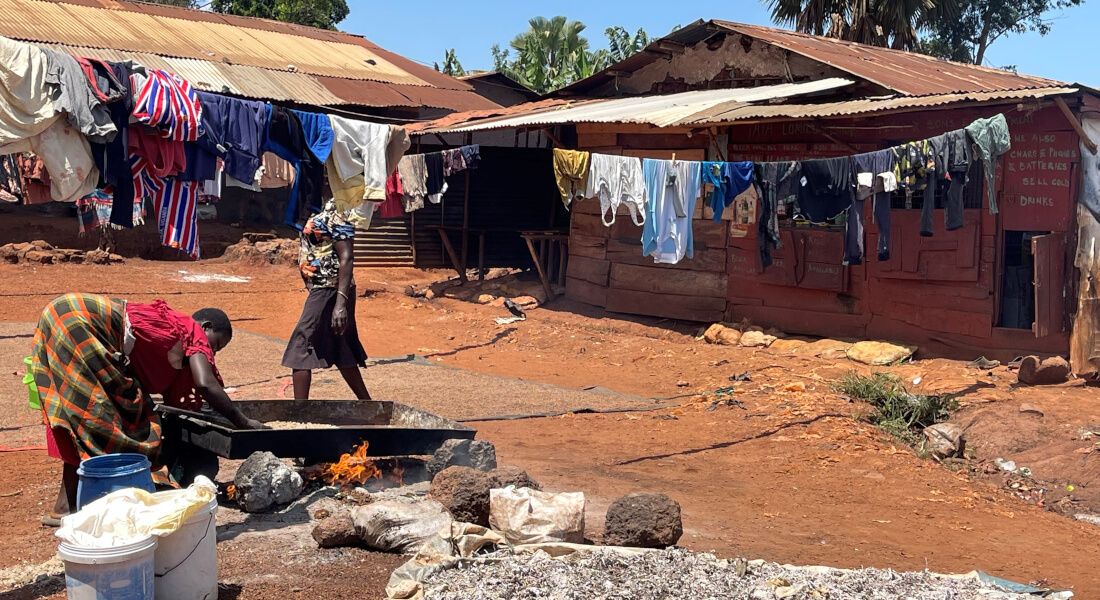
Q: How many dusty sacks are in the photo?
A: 2